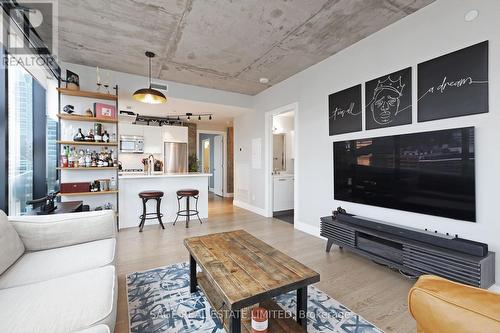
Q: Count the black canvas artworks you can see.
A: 3